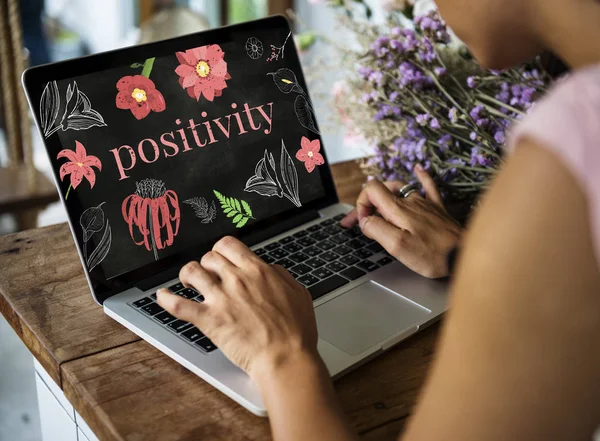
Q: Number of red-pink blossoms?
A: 5